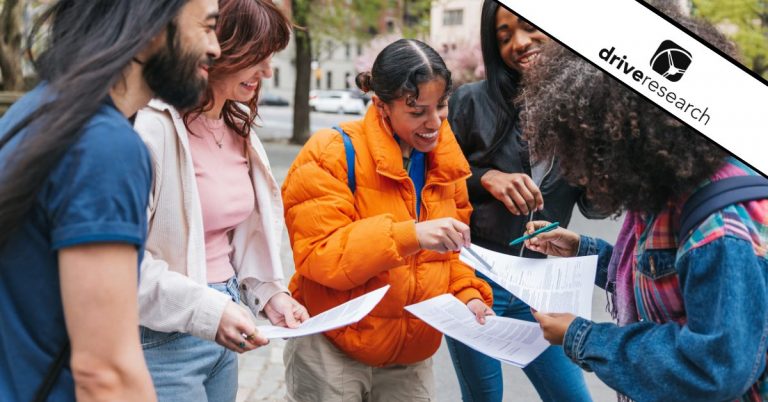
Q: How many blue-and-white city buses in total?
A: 0